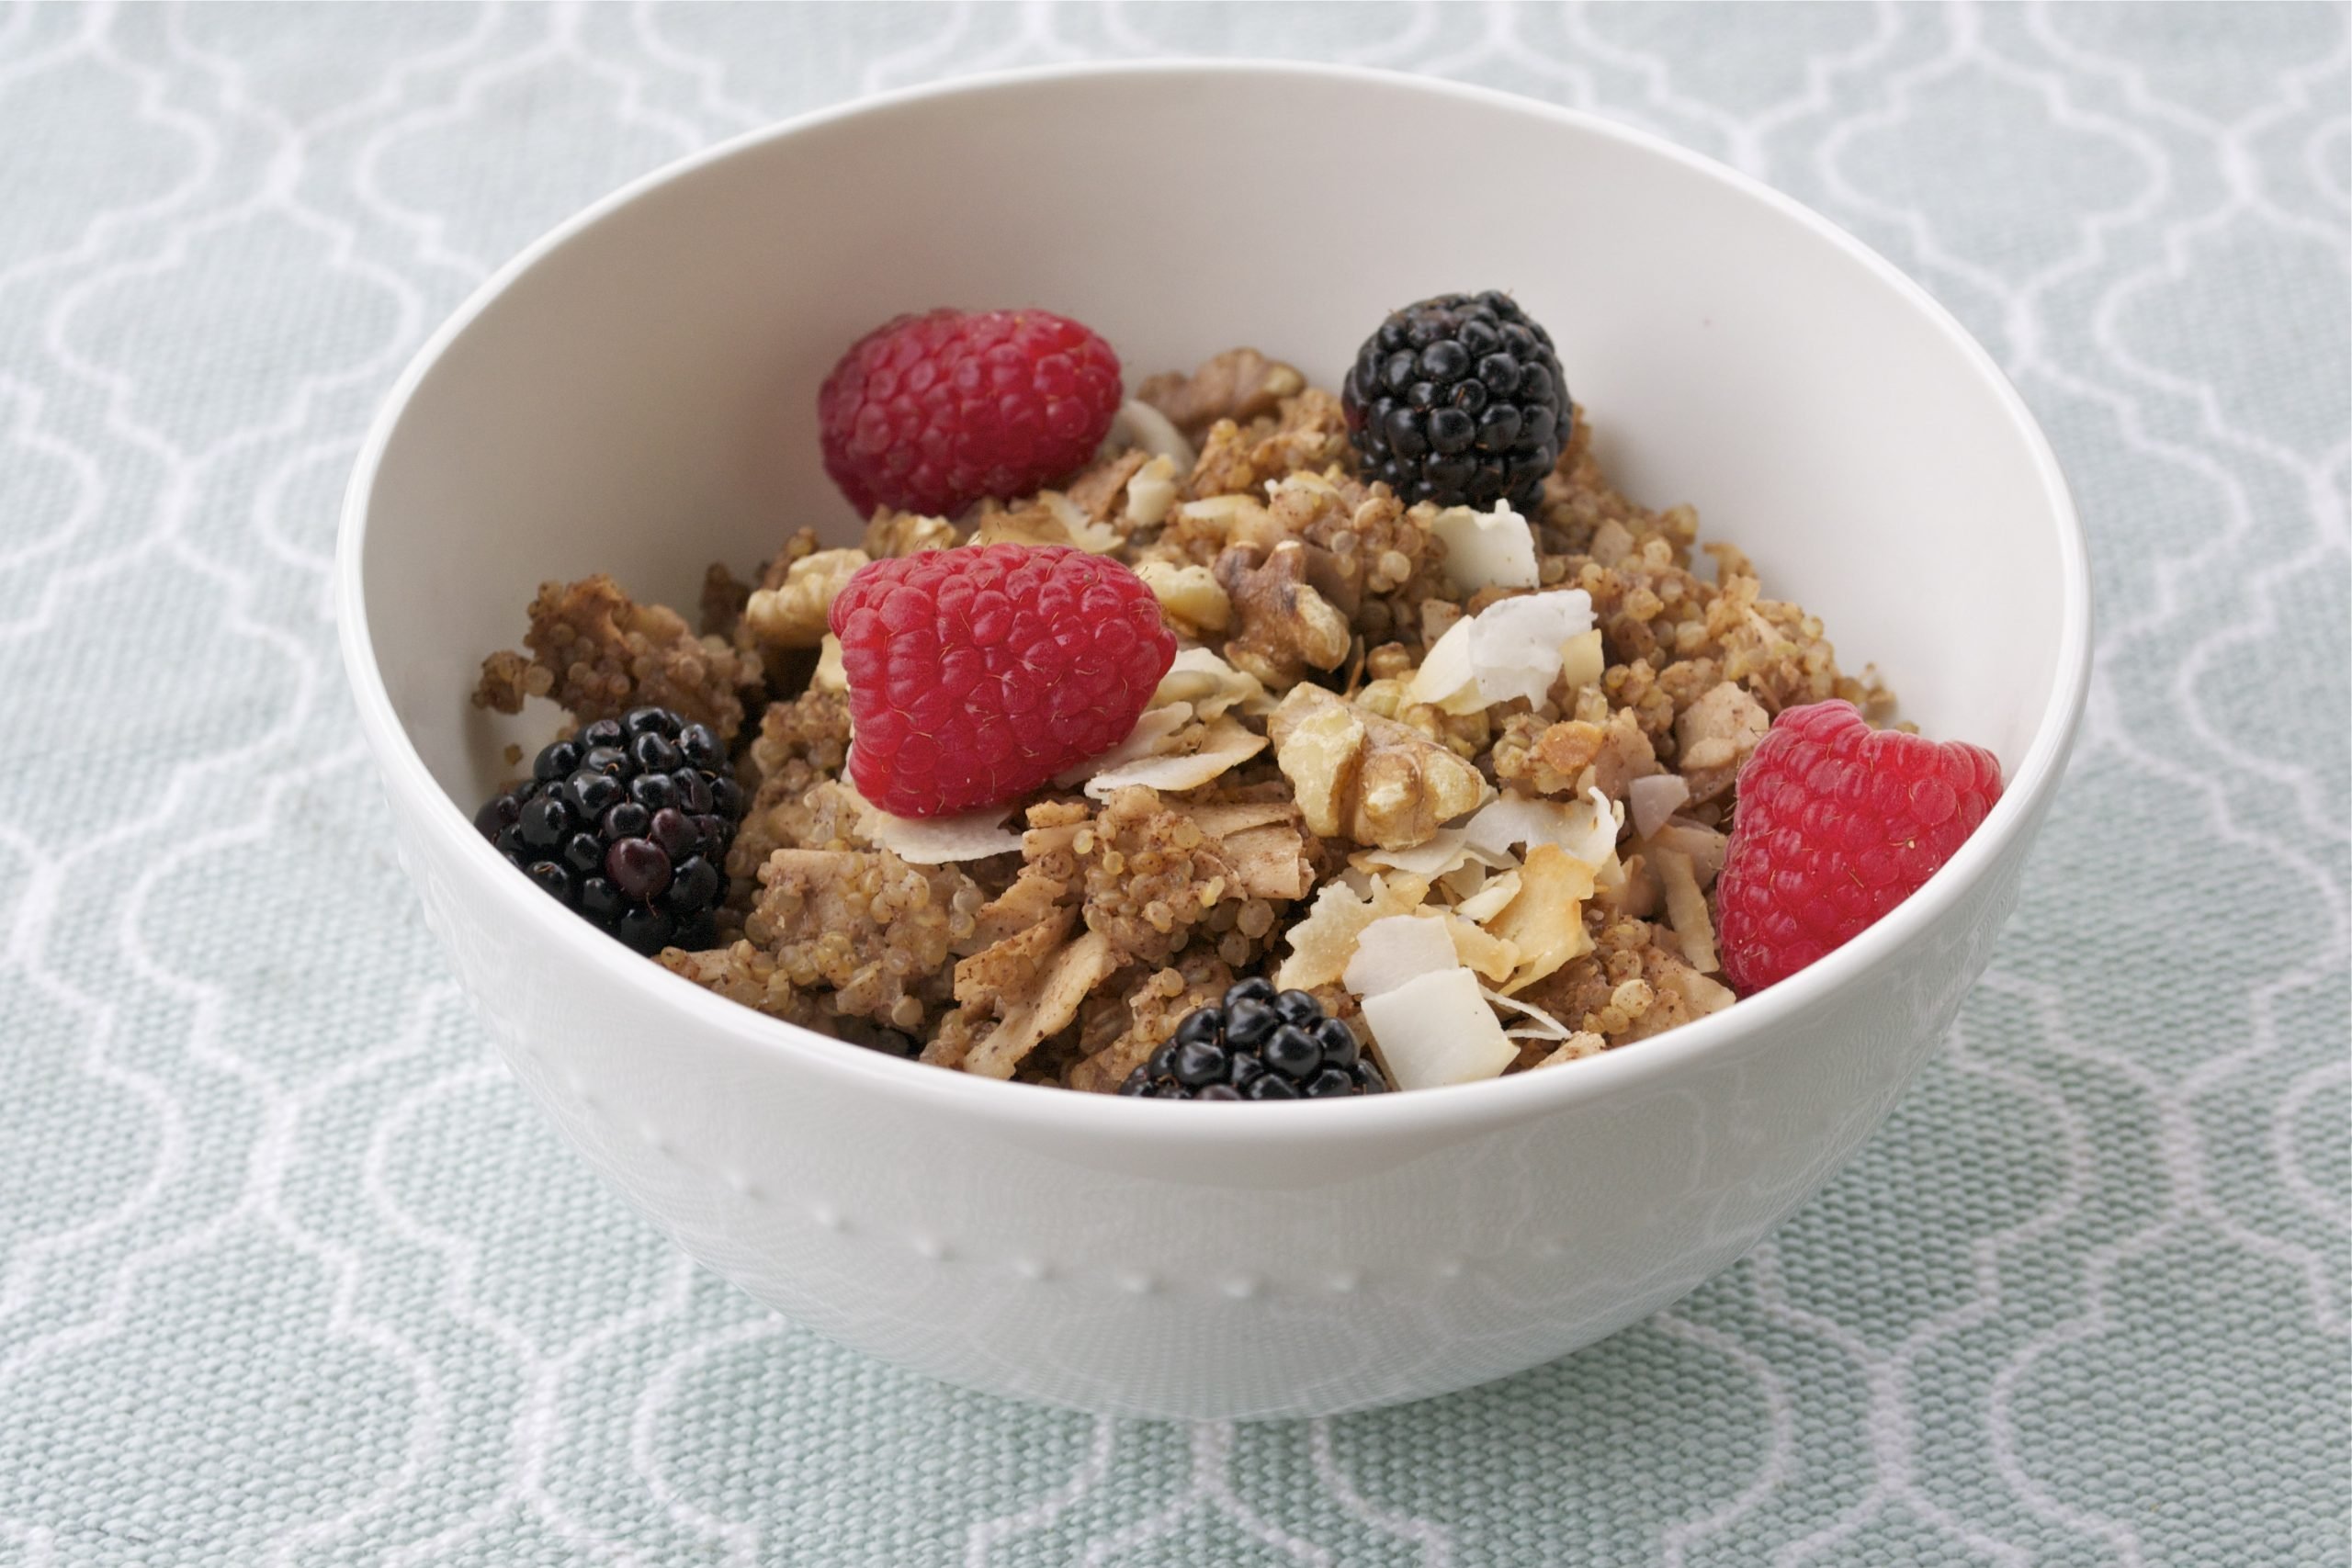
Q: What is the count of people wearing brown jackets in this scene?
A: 0